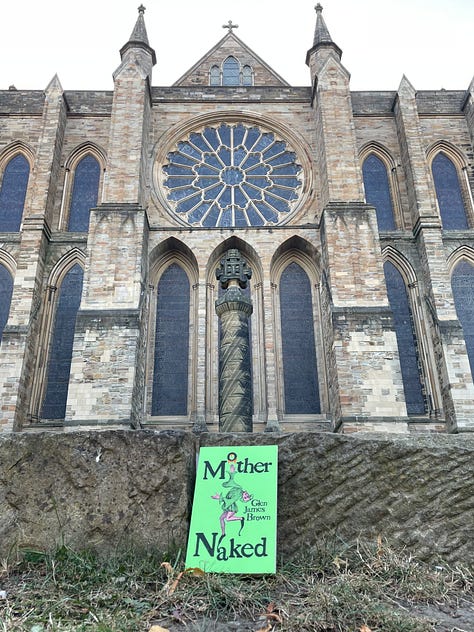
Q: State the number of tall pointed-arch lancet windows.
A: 11